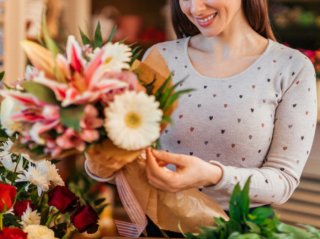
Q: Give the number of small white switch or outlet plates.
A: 0